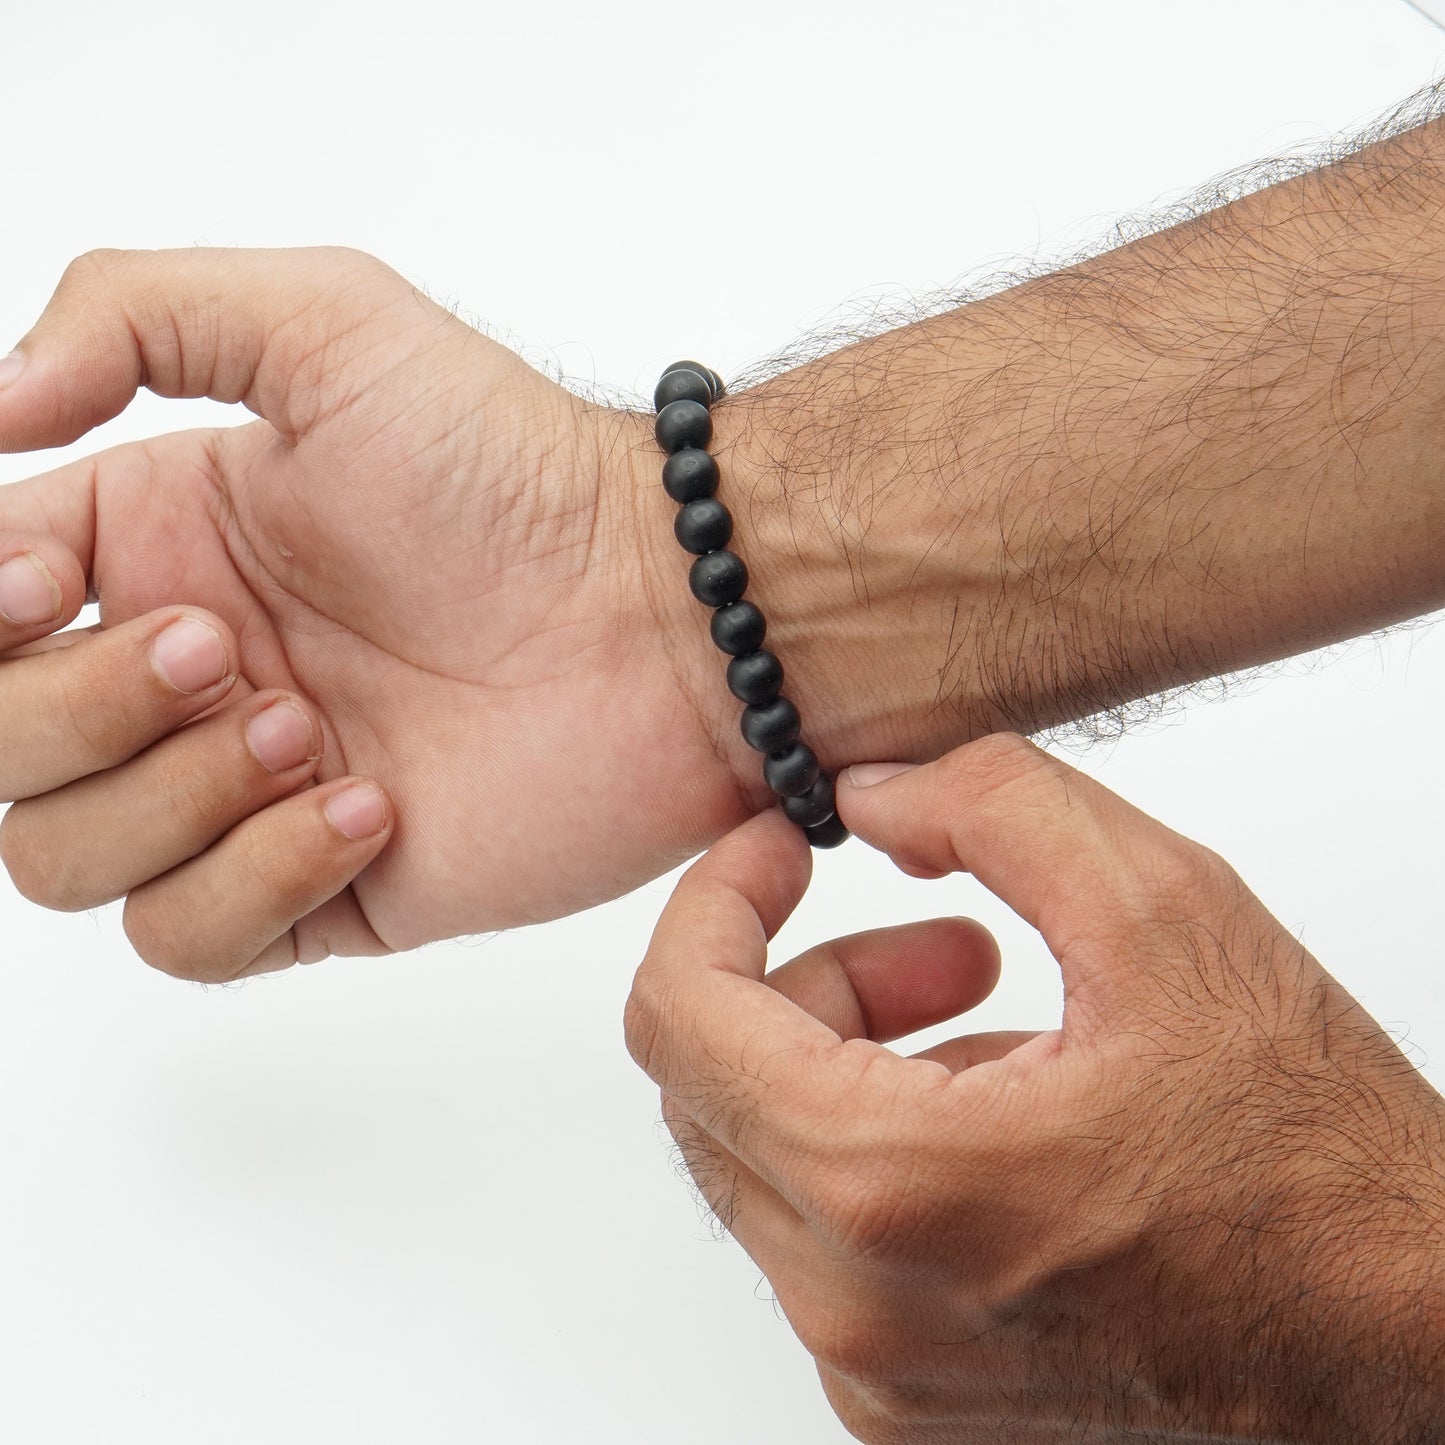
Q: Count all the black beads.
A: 13